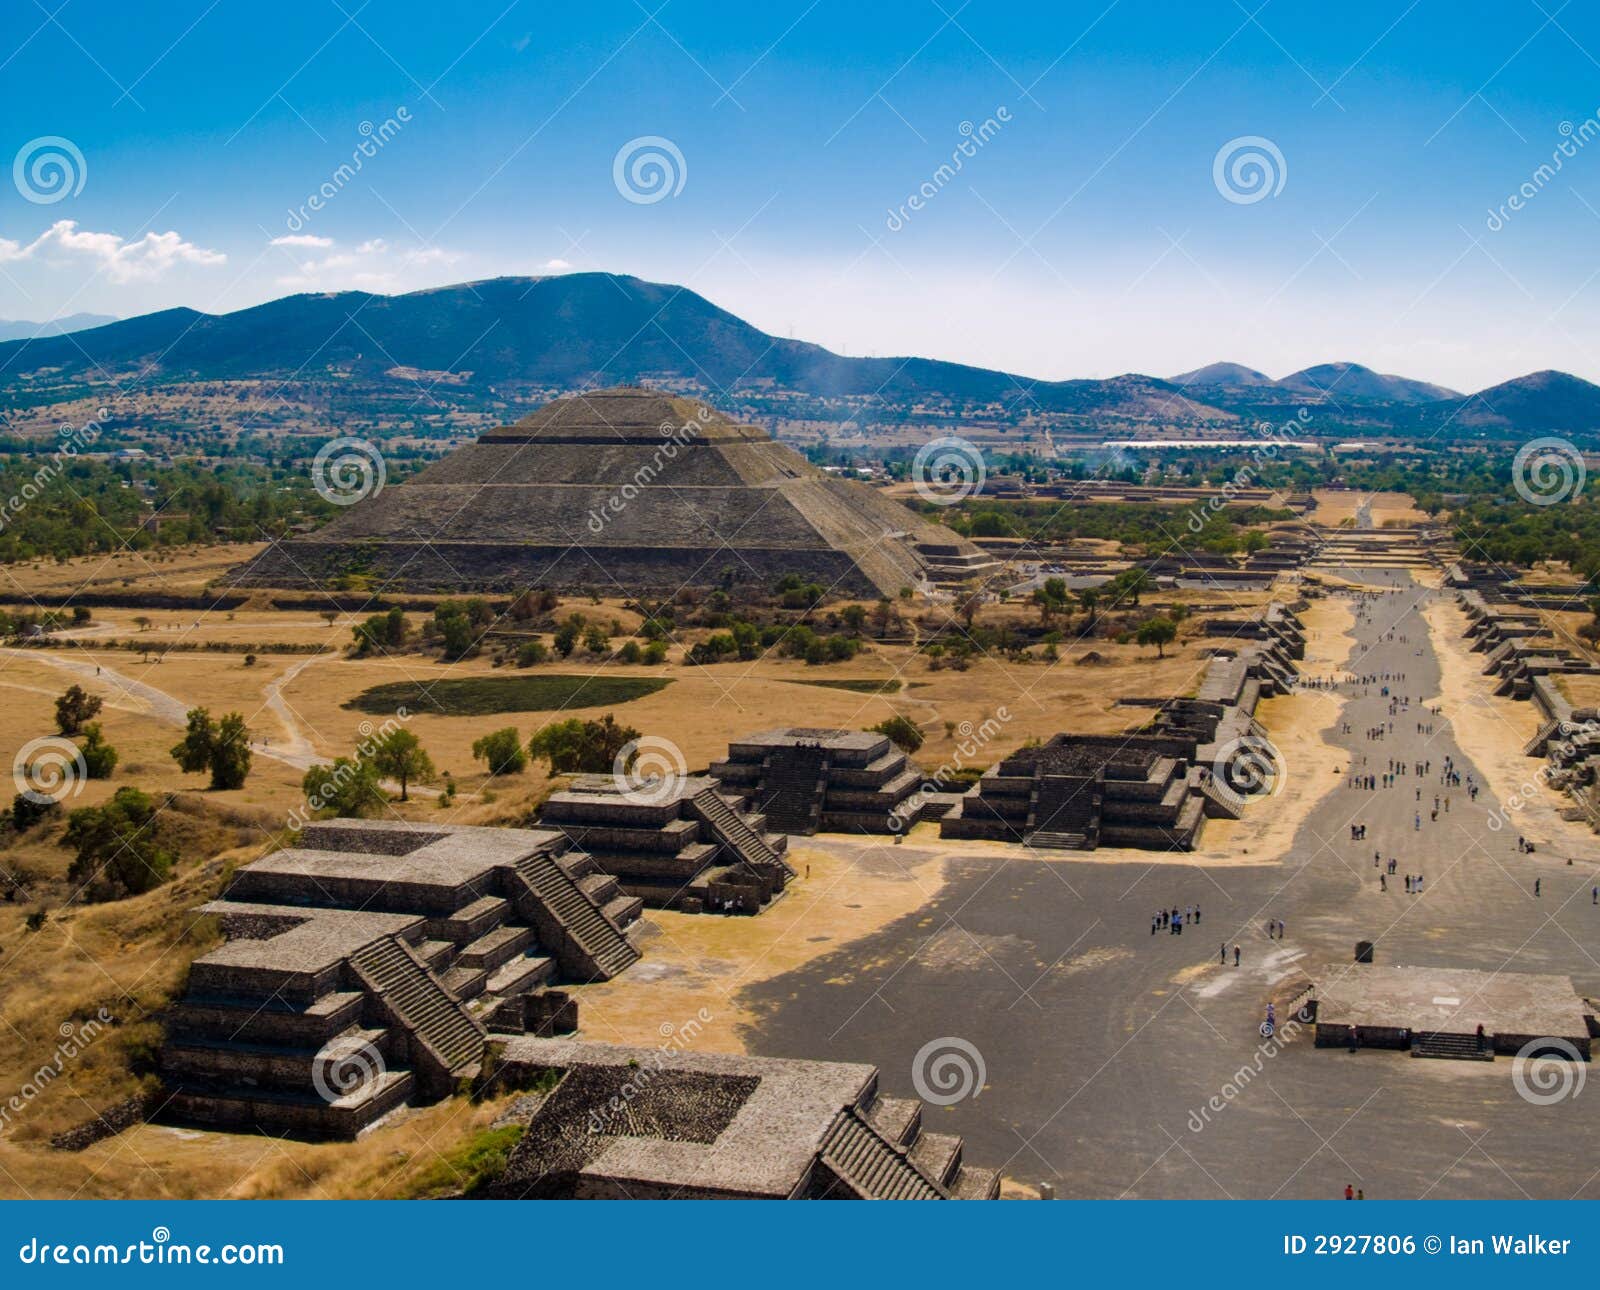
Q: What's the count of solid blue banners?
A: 1